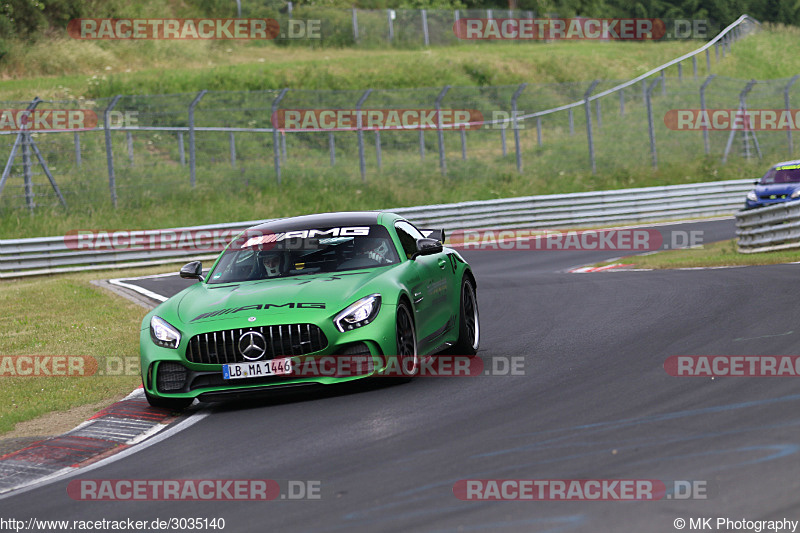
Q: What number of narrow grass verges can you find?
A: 2